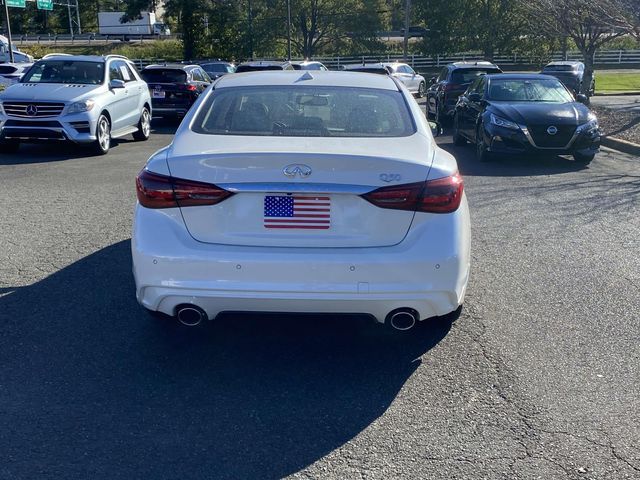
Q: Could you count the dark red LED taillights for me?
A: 2